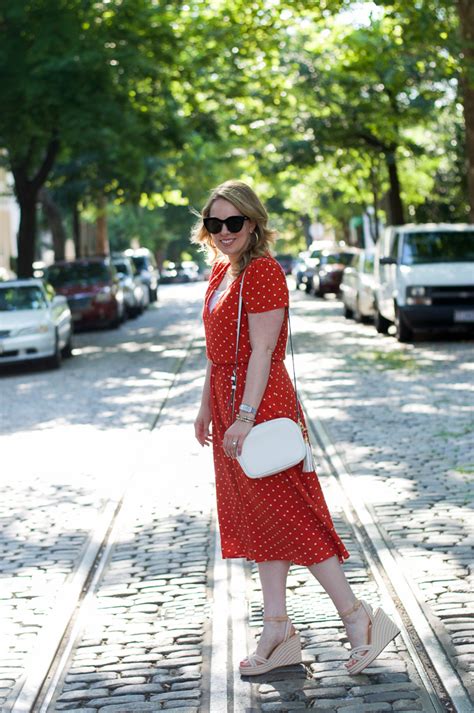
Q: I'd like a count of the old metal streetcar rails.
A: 3